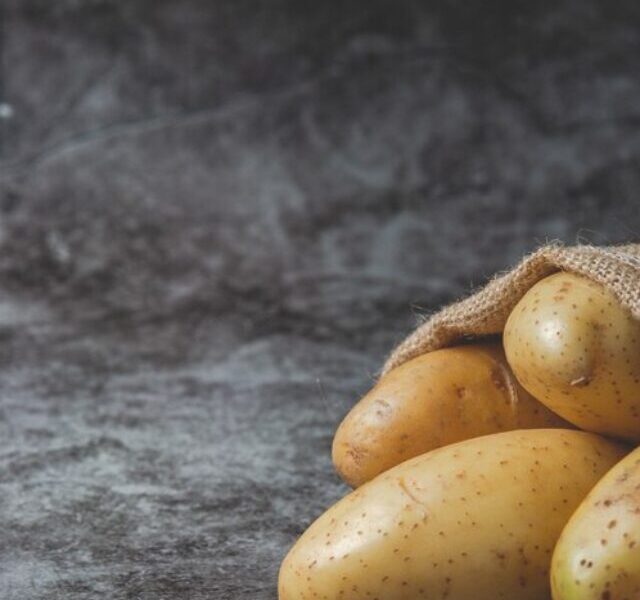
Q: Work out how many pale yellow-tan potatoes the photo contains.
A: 4